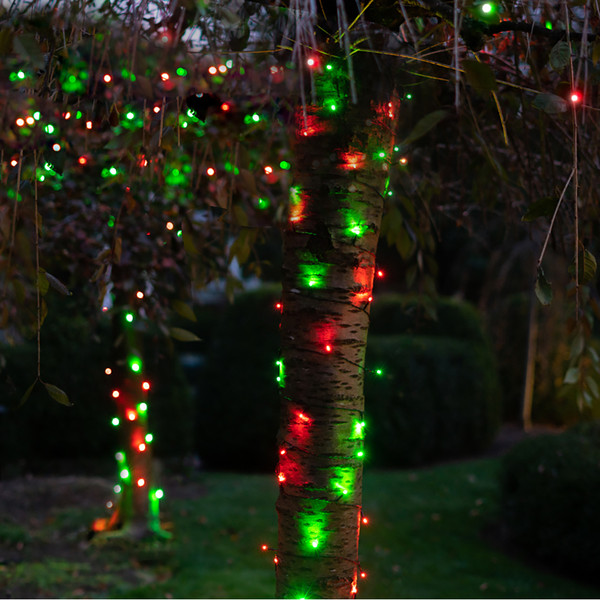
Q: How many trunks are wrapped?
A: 2